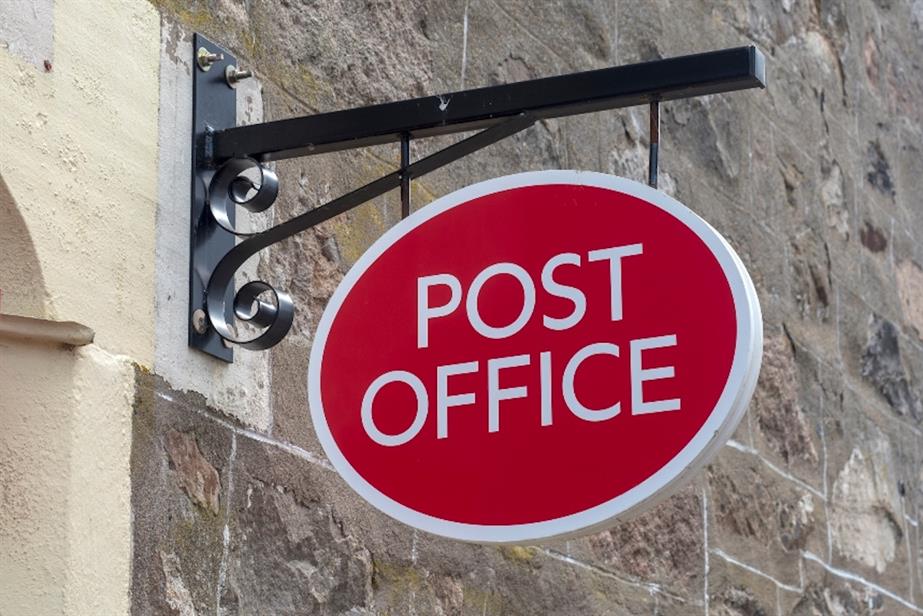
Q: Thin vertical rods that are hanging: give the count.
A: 2